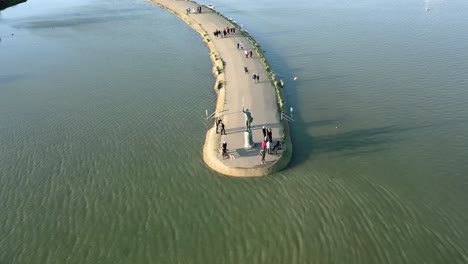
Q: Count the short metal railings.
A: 2